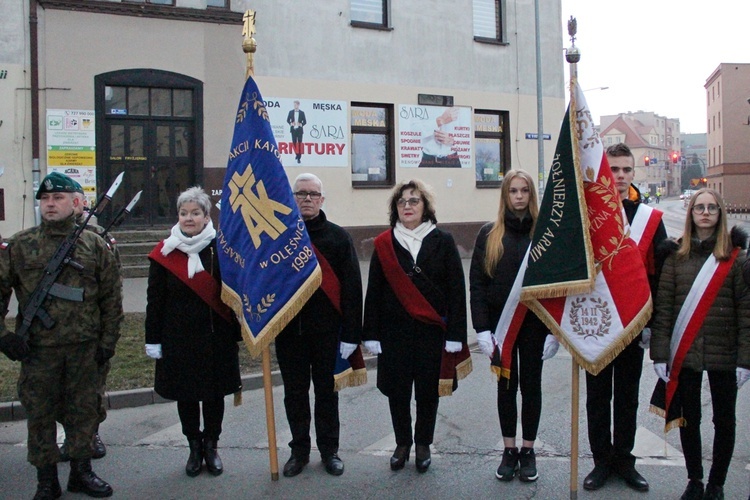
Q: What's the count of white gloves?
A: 9